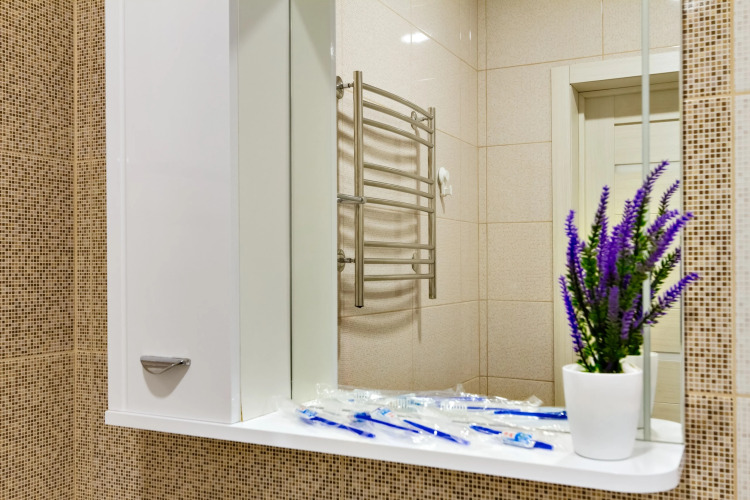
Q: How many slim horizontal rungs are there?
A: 9